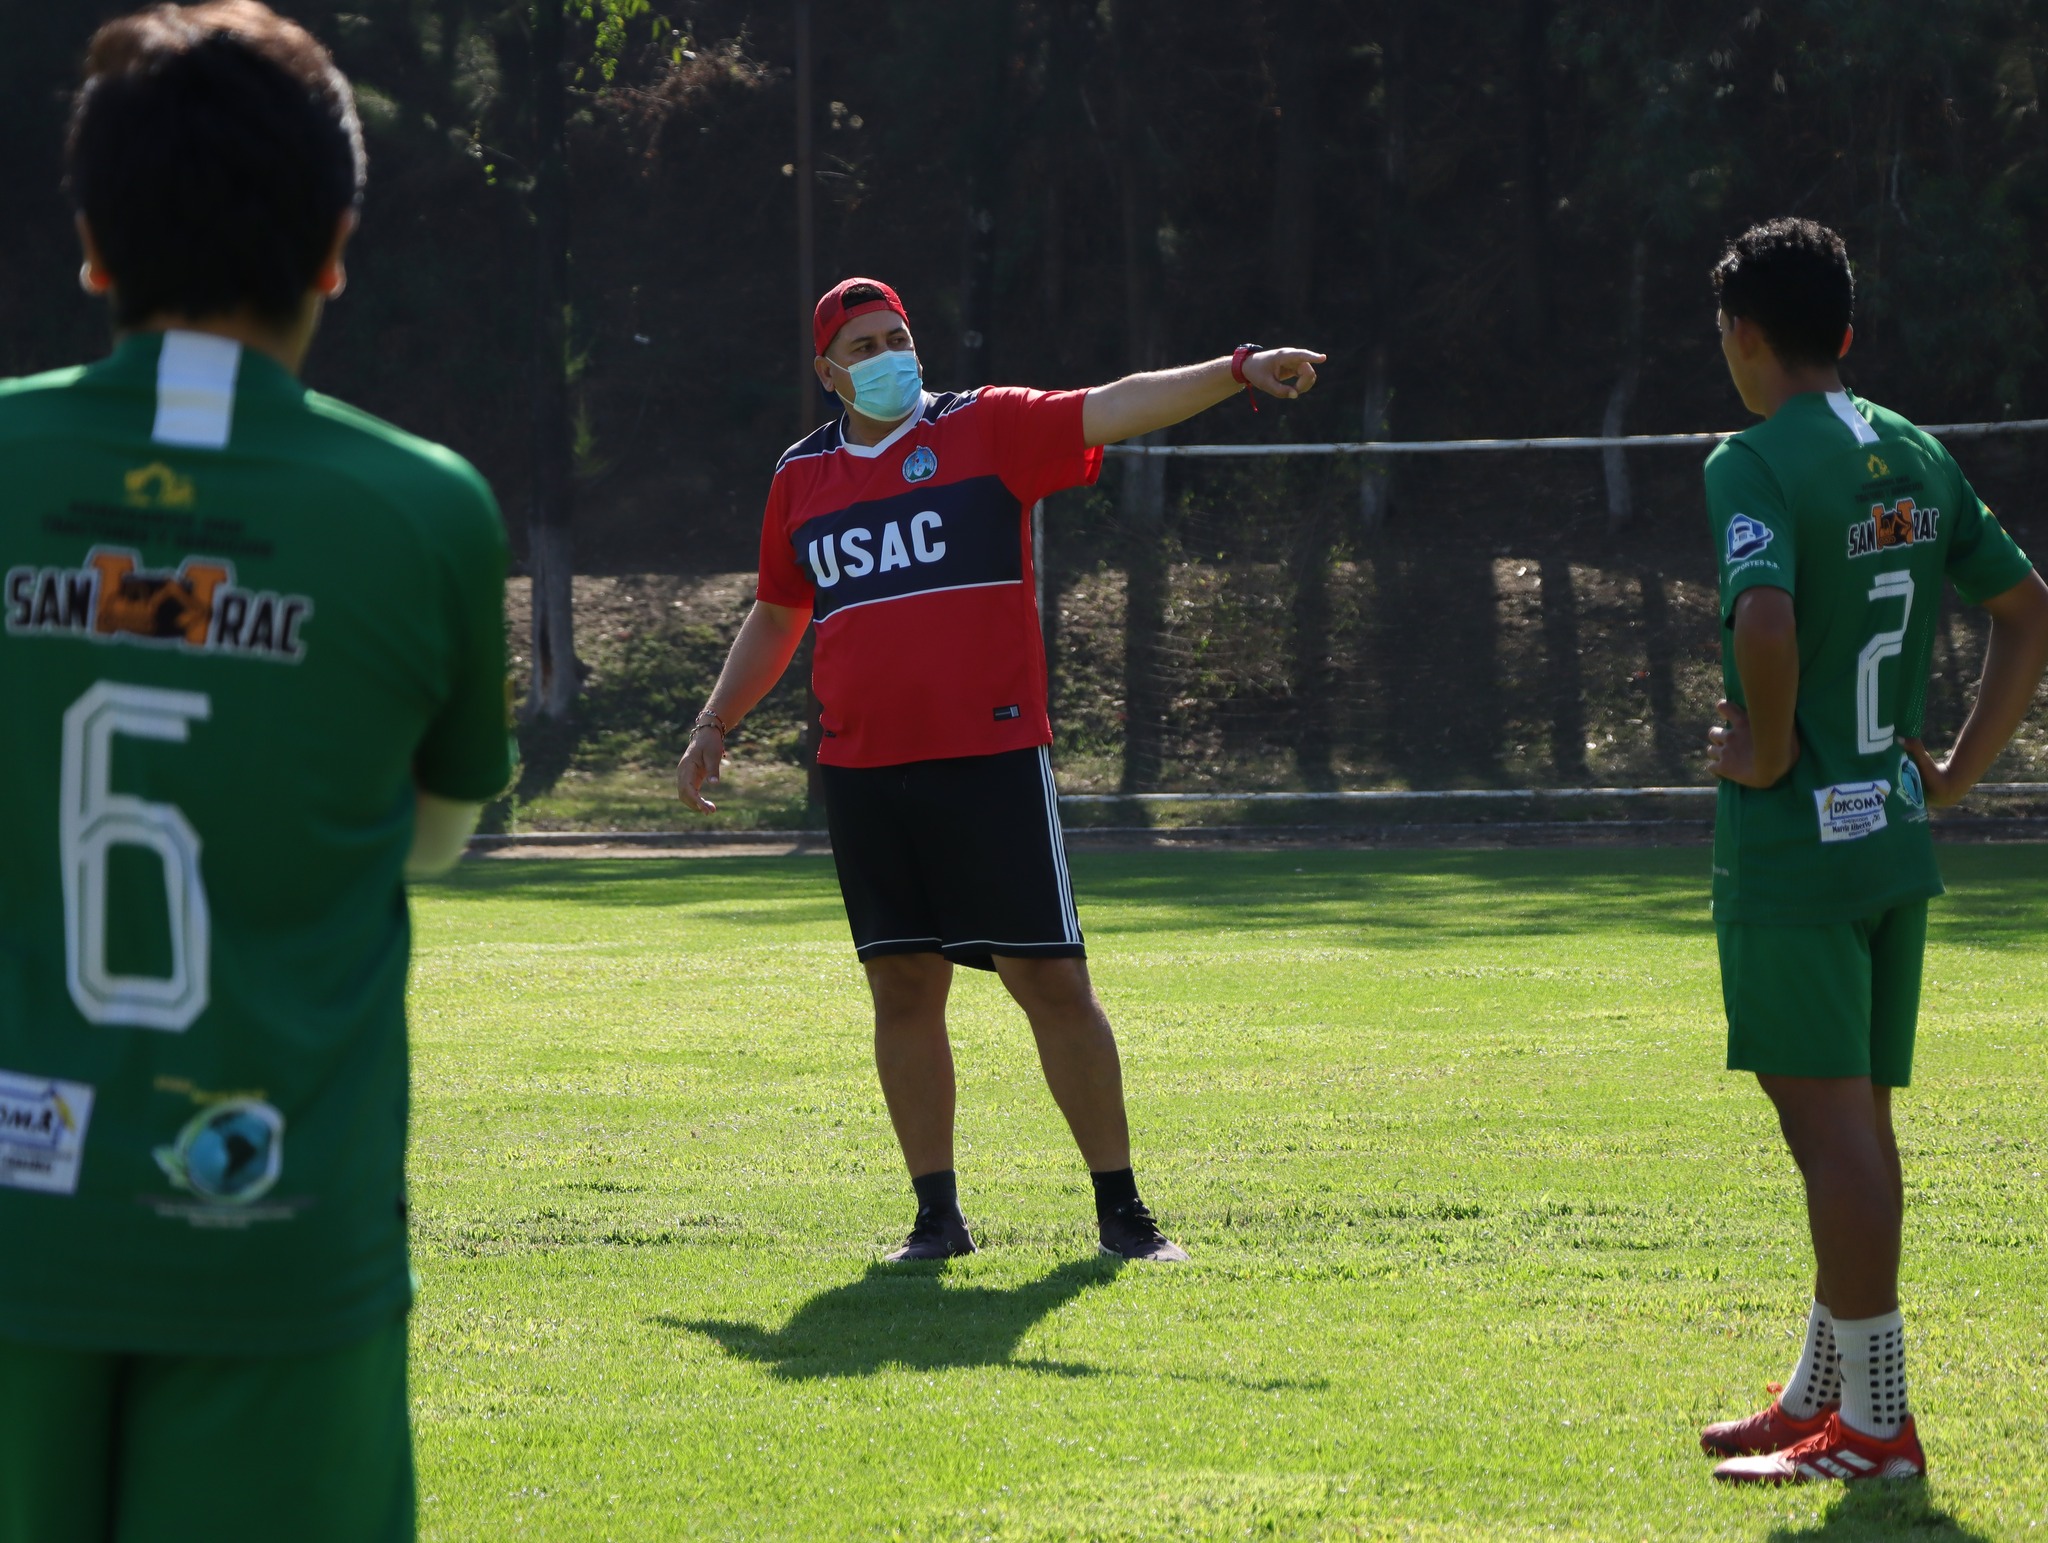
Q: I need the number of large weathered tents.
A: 0